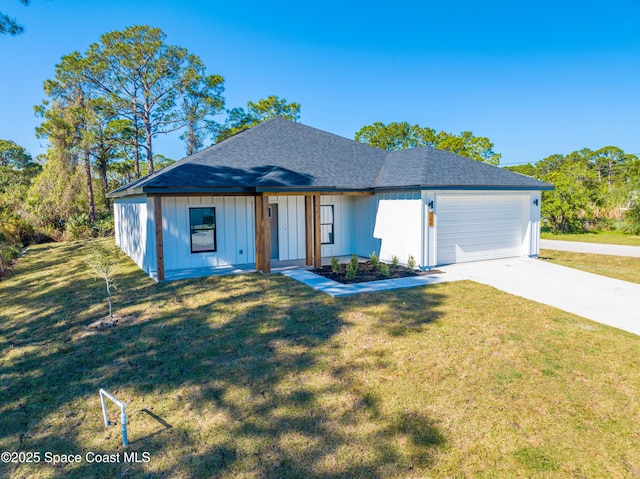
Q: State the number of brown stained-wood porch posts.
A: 5